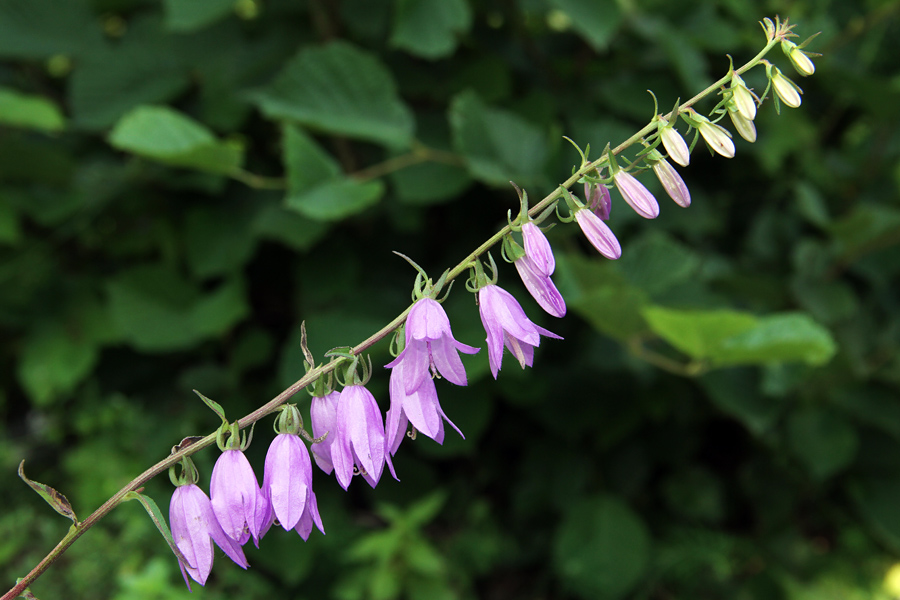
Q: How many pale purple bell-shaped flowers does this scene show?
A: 8